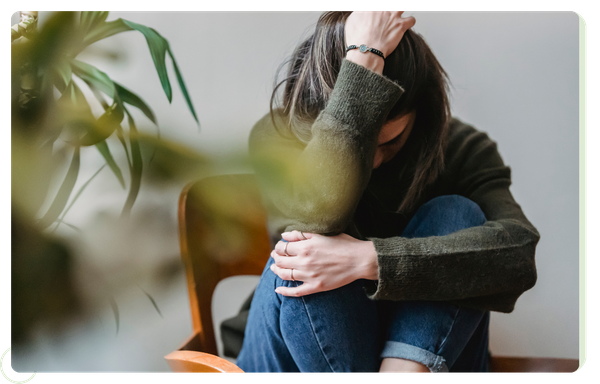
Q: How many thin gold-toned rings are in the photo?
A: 3